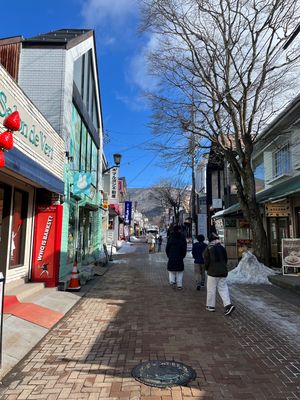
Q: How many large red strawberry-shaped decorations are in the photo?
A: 3